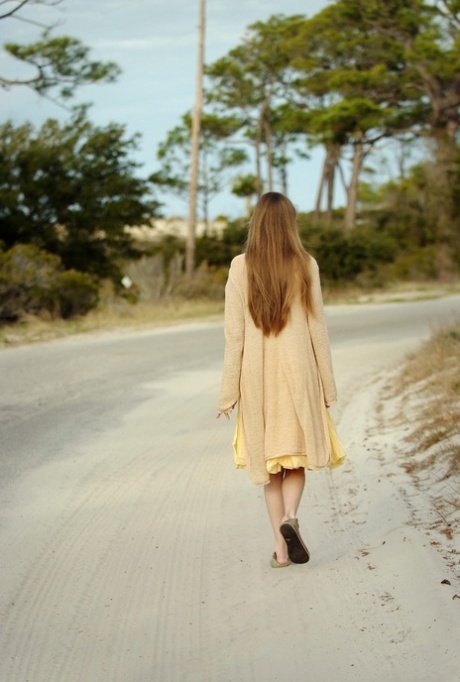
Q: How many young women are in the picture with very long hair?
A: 1